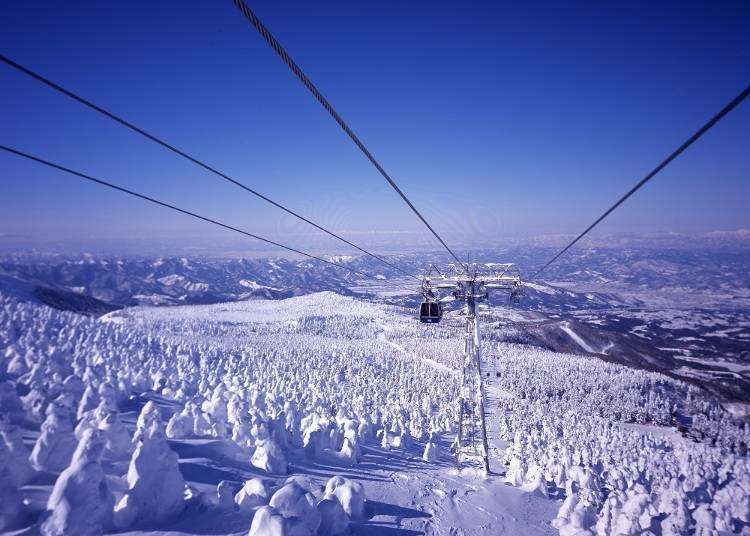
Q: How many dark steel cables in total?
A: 4